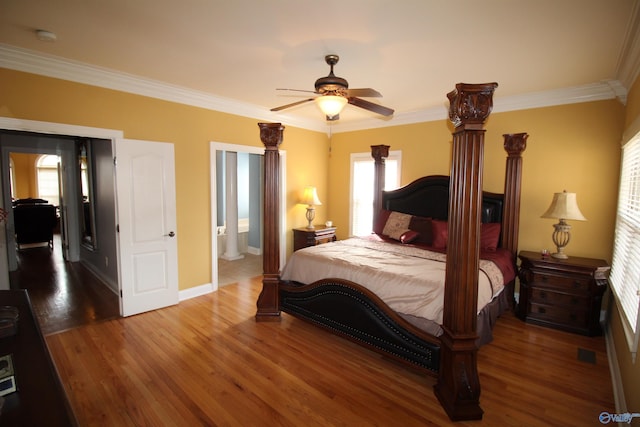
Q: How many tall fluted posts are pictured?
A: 4